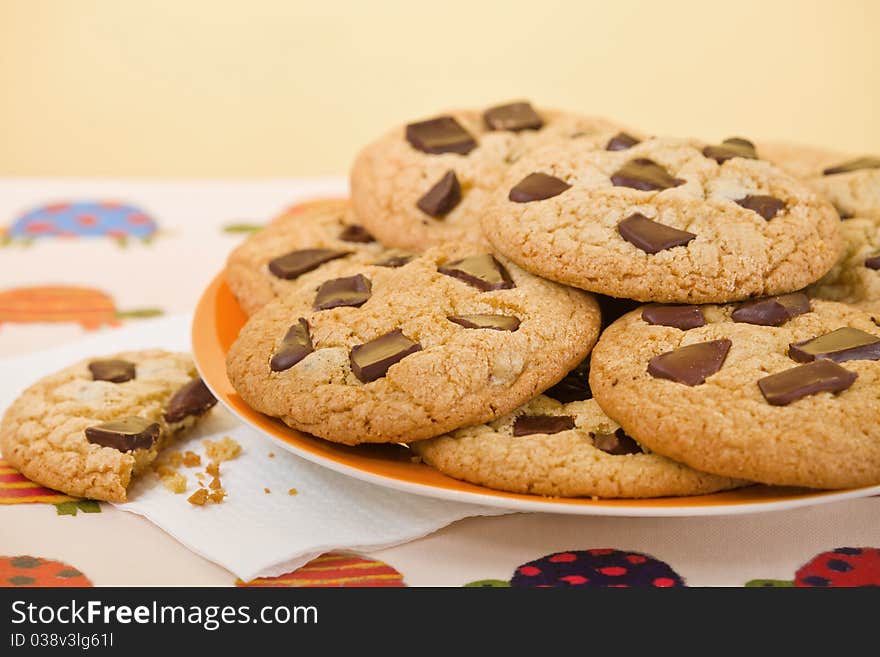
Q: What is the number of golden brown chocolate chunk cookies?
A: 9